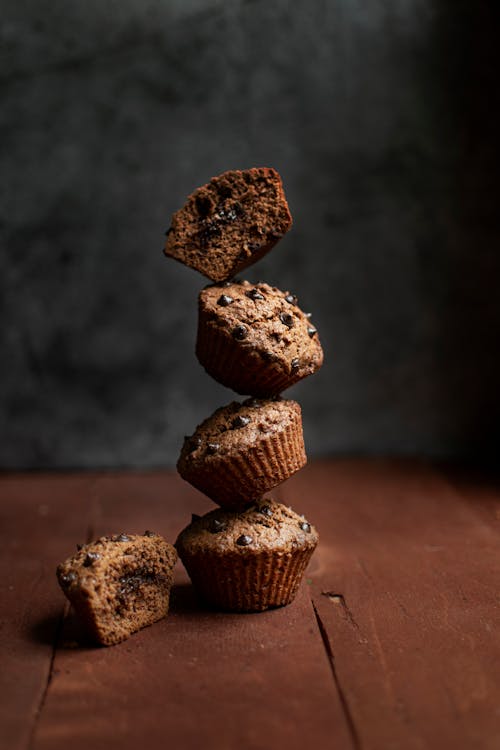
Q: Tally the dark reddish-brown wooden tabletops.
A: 1